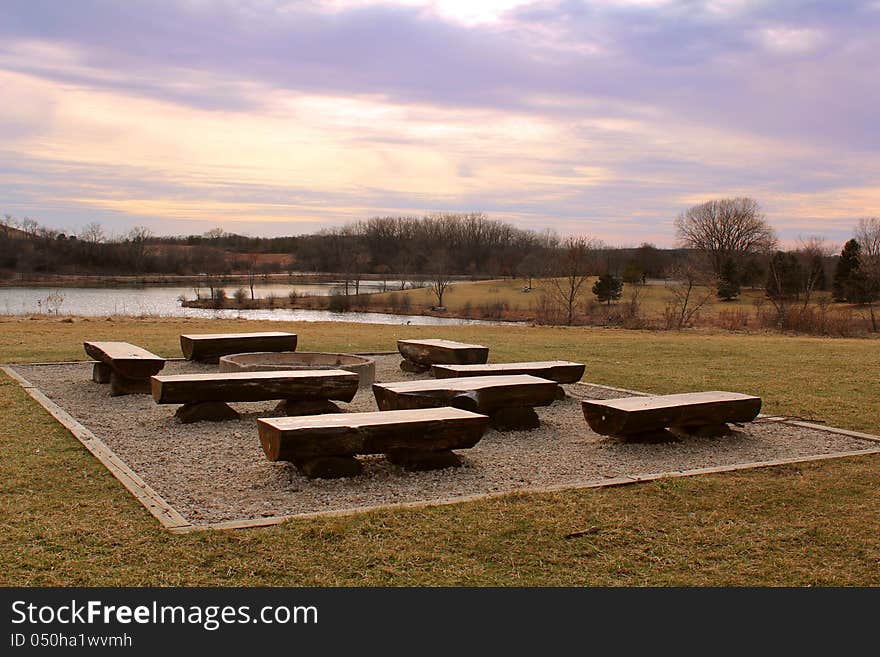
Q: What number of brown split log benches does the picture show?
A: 8